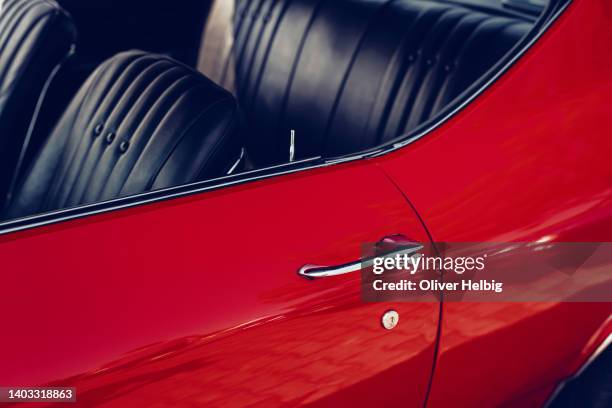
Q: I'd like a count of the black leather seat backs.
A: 3